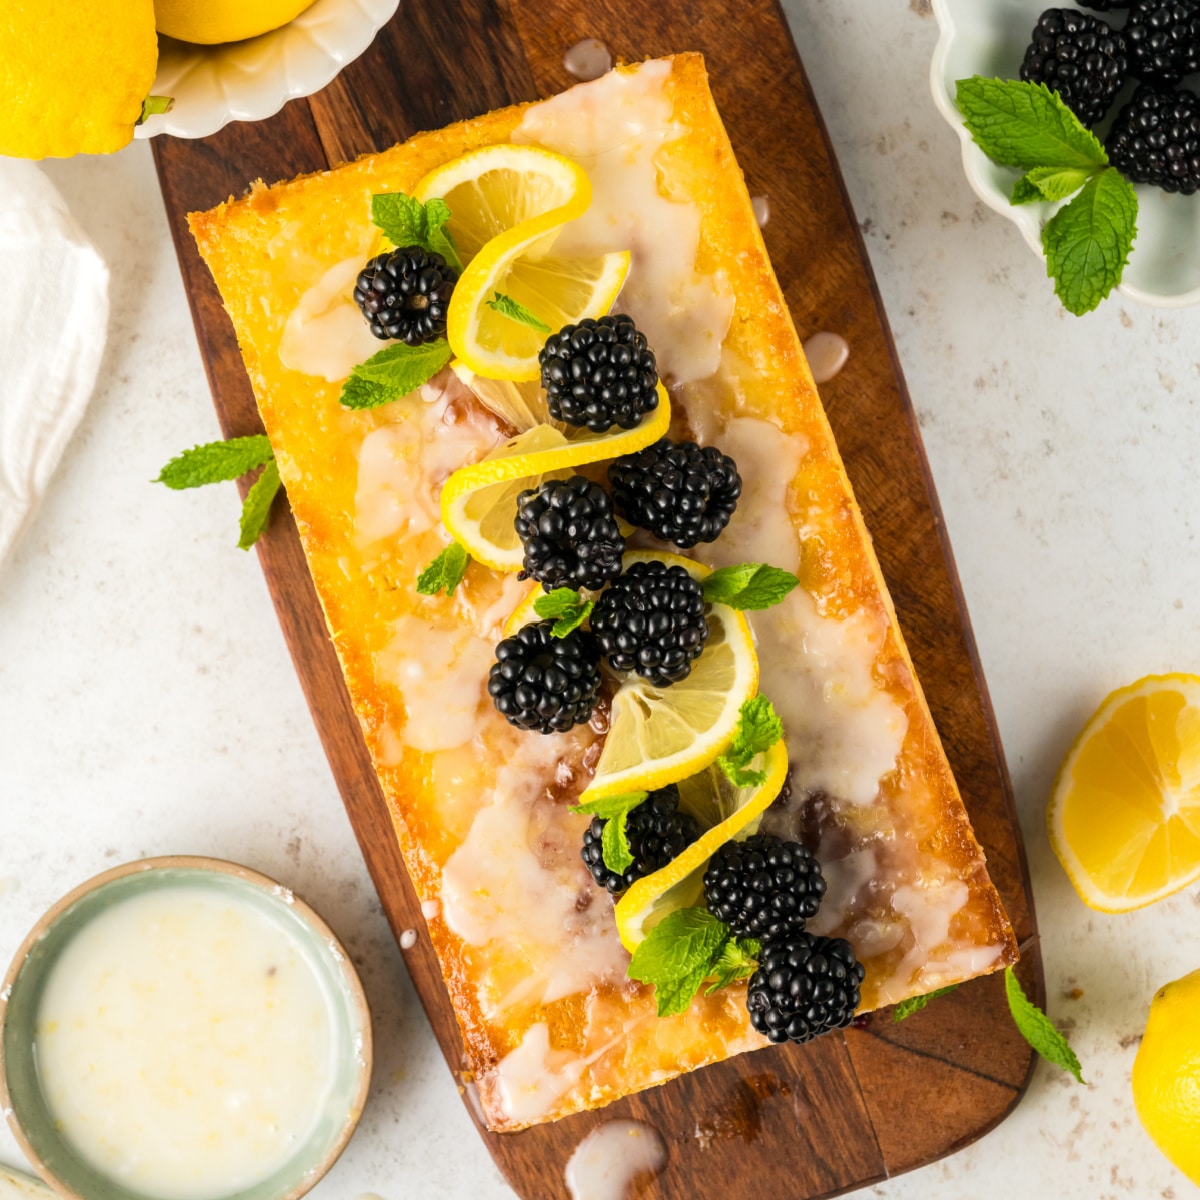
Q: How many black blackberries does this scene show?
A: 13